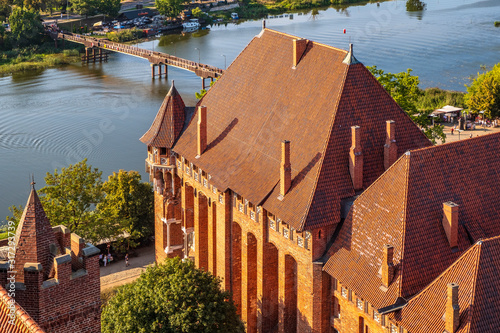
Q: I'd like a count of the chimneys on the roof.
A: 8